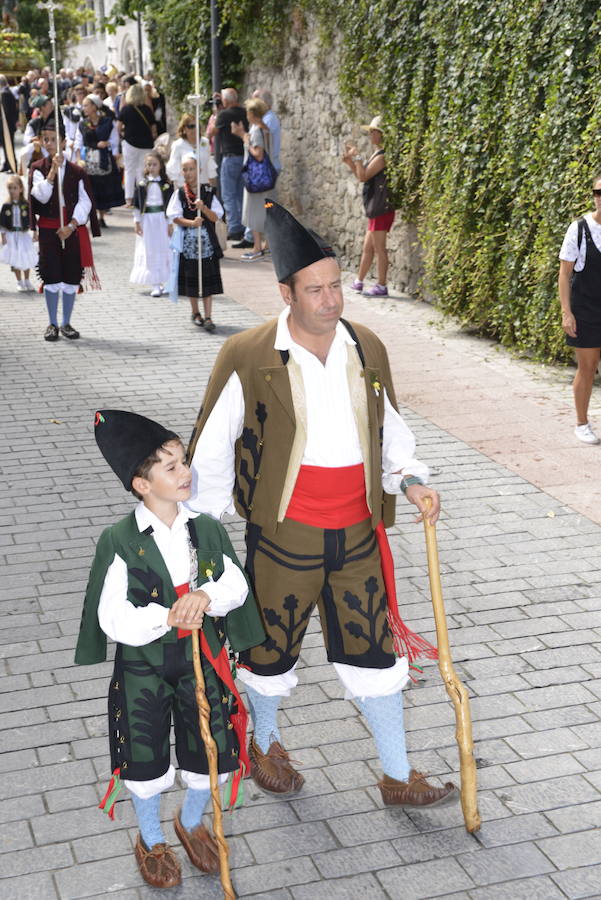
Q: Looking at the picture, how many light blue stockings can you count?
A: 6